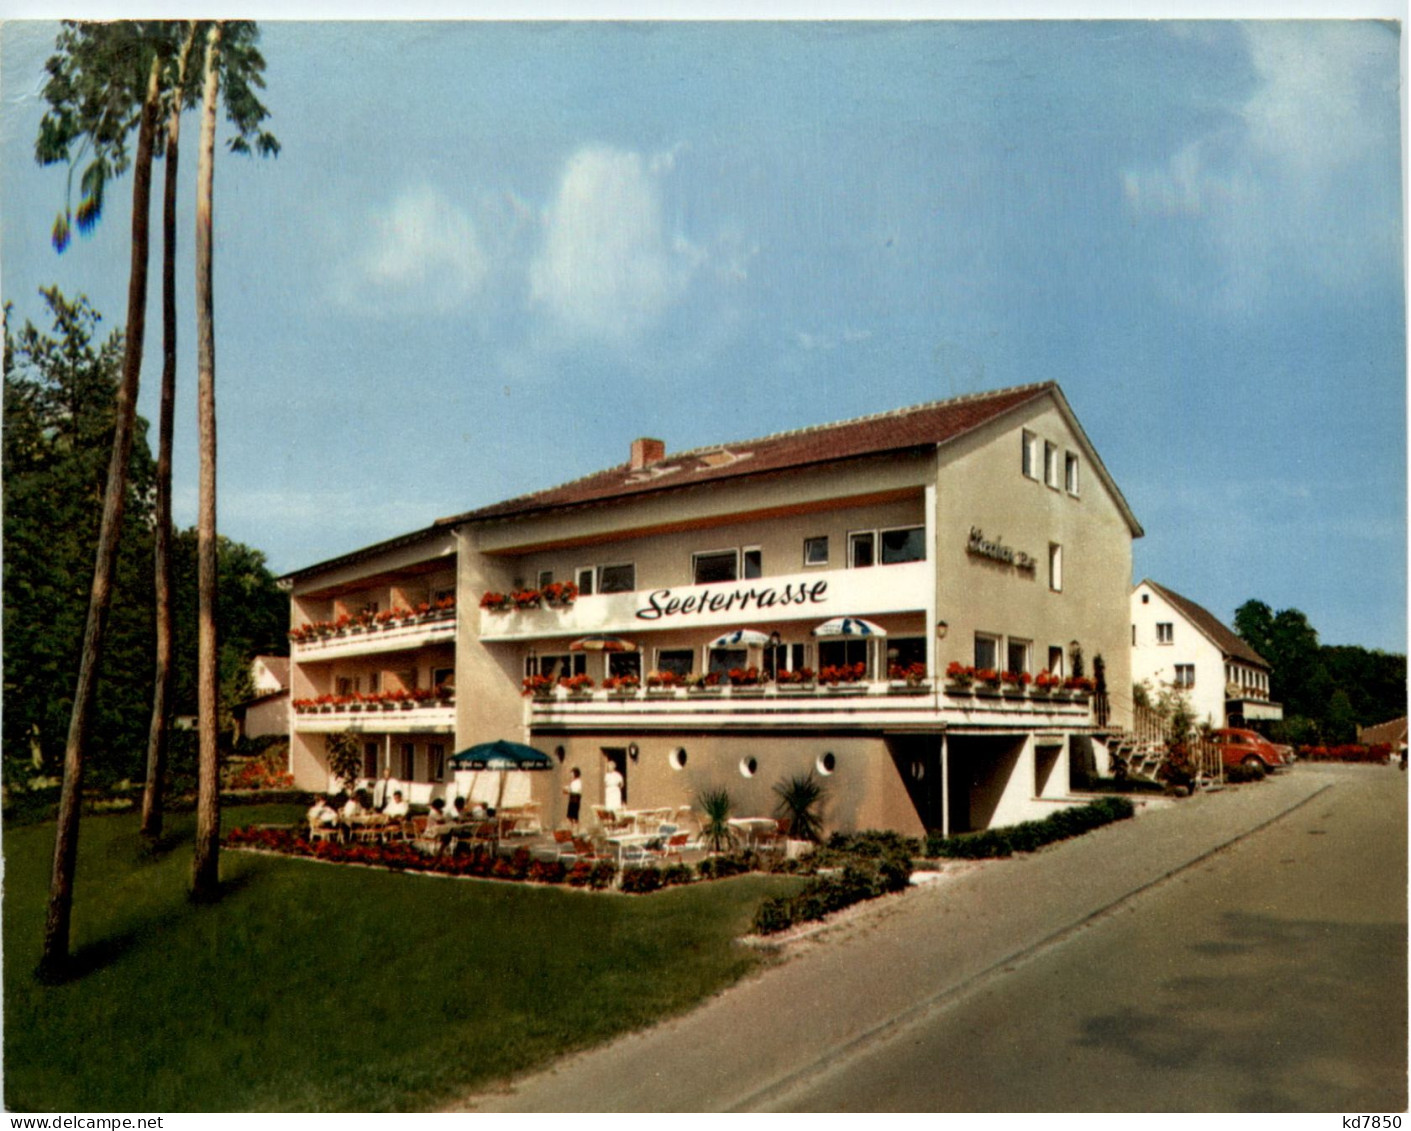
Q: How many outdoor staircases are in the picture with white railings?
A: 1